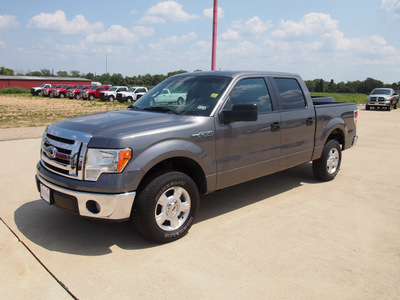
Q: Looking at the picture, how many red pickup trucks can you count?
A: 4